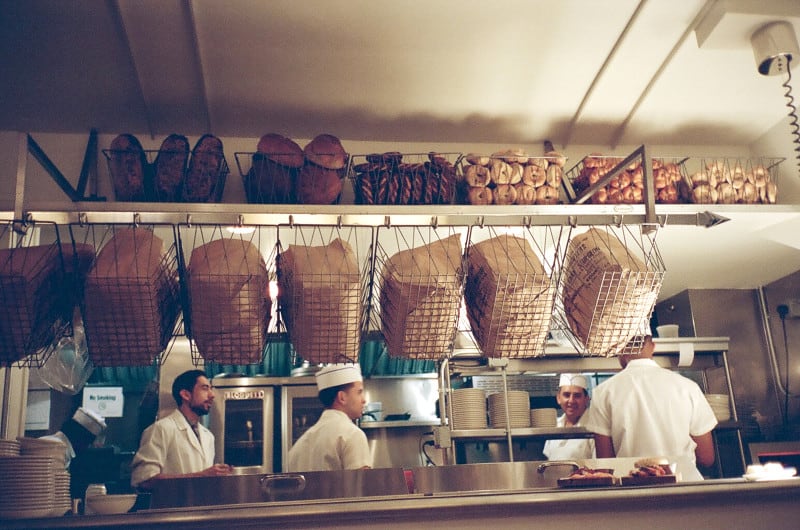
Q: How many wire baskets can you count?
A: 13